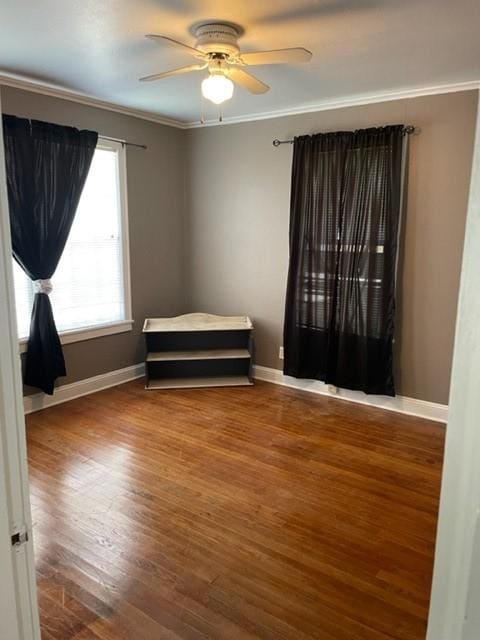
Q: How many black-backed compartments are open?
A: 2